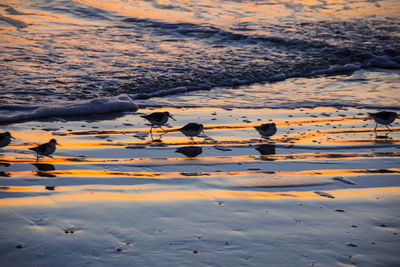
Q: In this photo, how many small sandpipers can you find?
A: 6